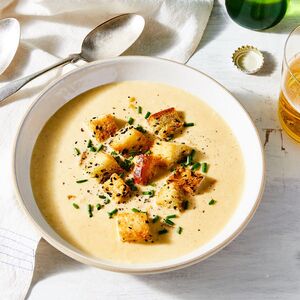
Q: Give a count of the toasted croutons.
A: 10